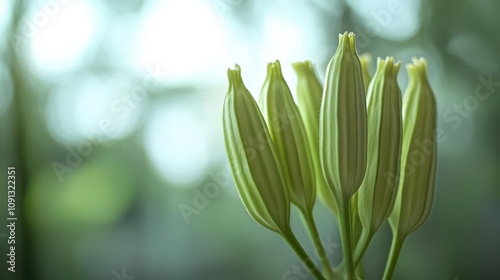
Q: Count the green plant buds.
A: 7